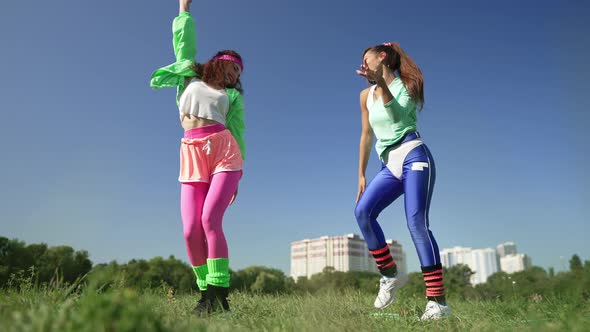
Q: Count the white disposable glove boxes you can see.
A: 0